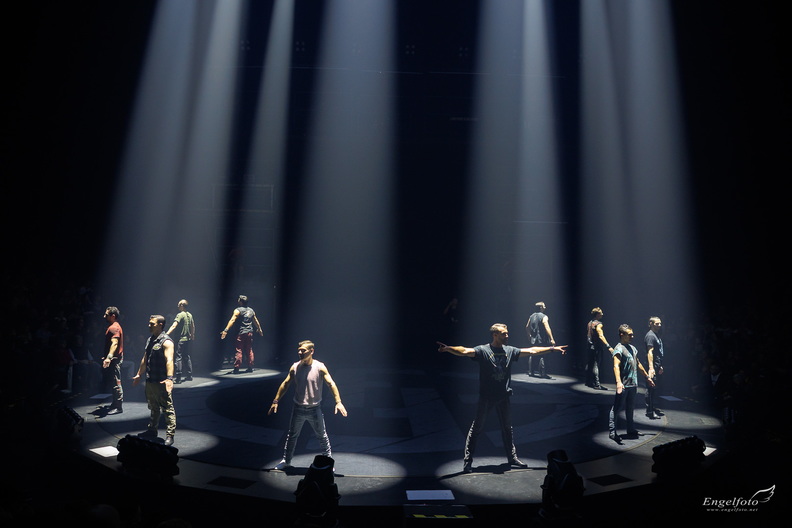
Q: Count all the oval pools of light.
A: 10